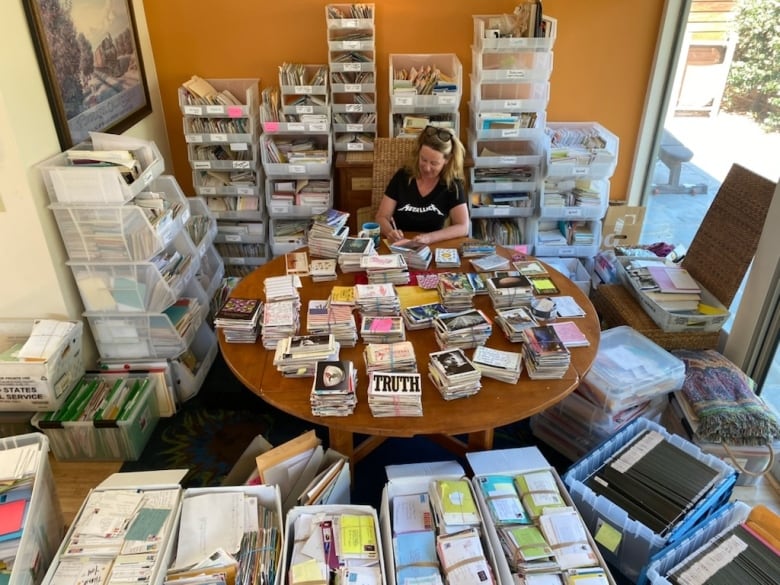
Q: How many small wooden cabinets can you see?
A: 1